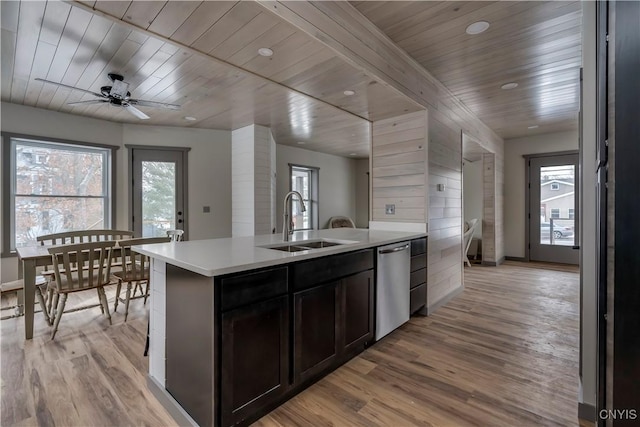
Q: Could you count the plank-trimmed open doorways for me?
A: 1